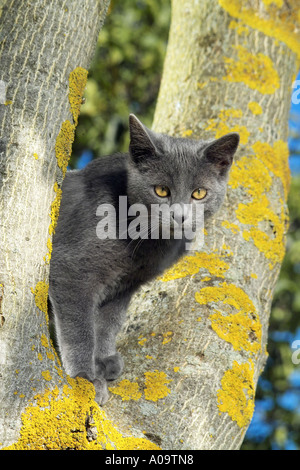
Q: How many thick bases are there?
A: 2